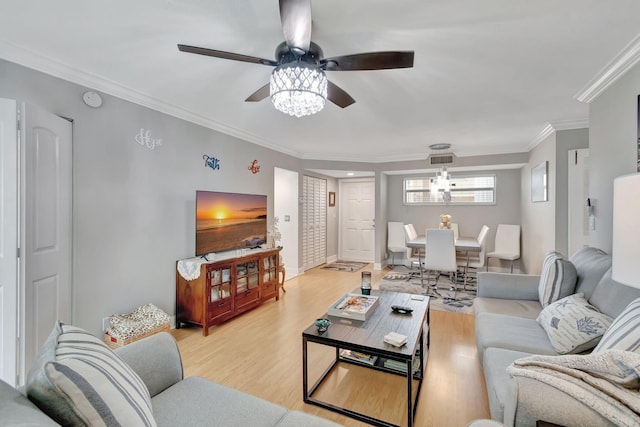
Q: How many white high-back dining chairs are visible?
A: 6